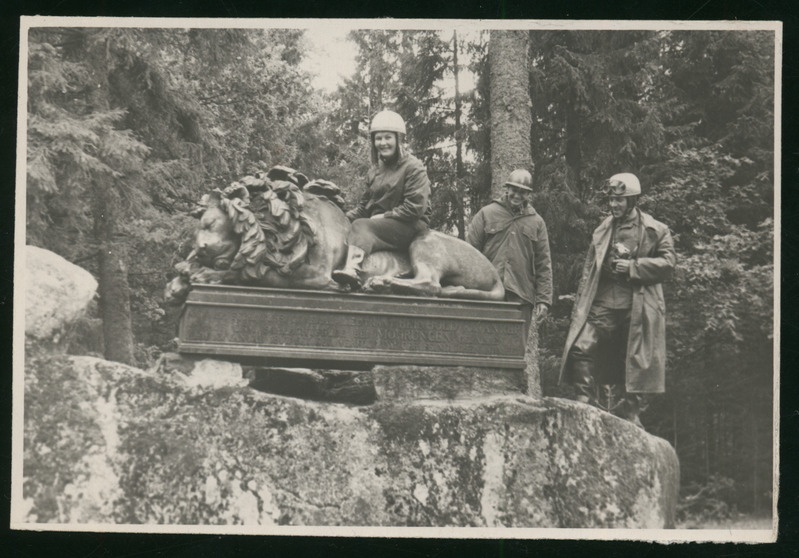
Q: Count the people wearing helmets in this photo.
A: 3